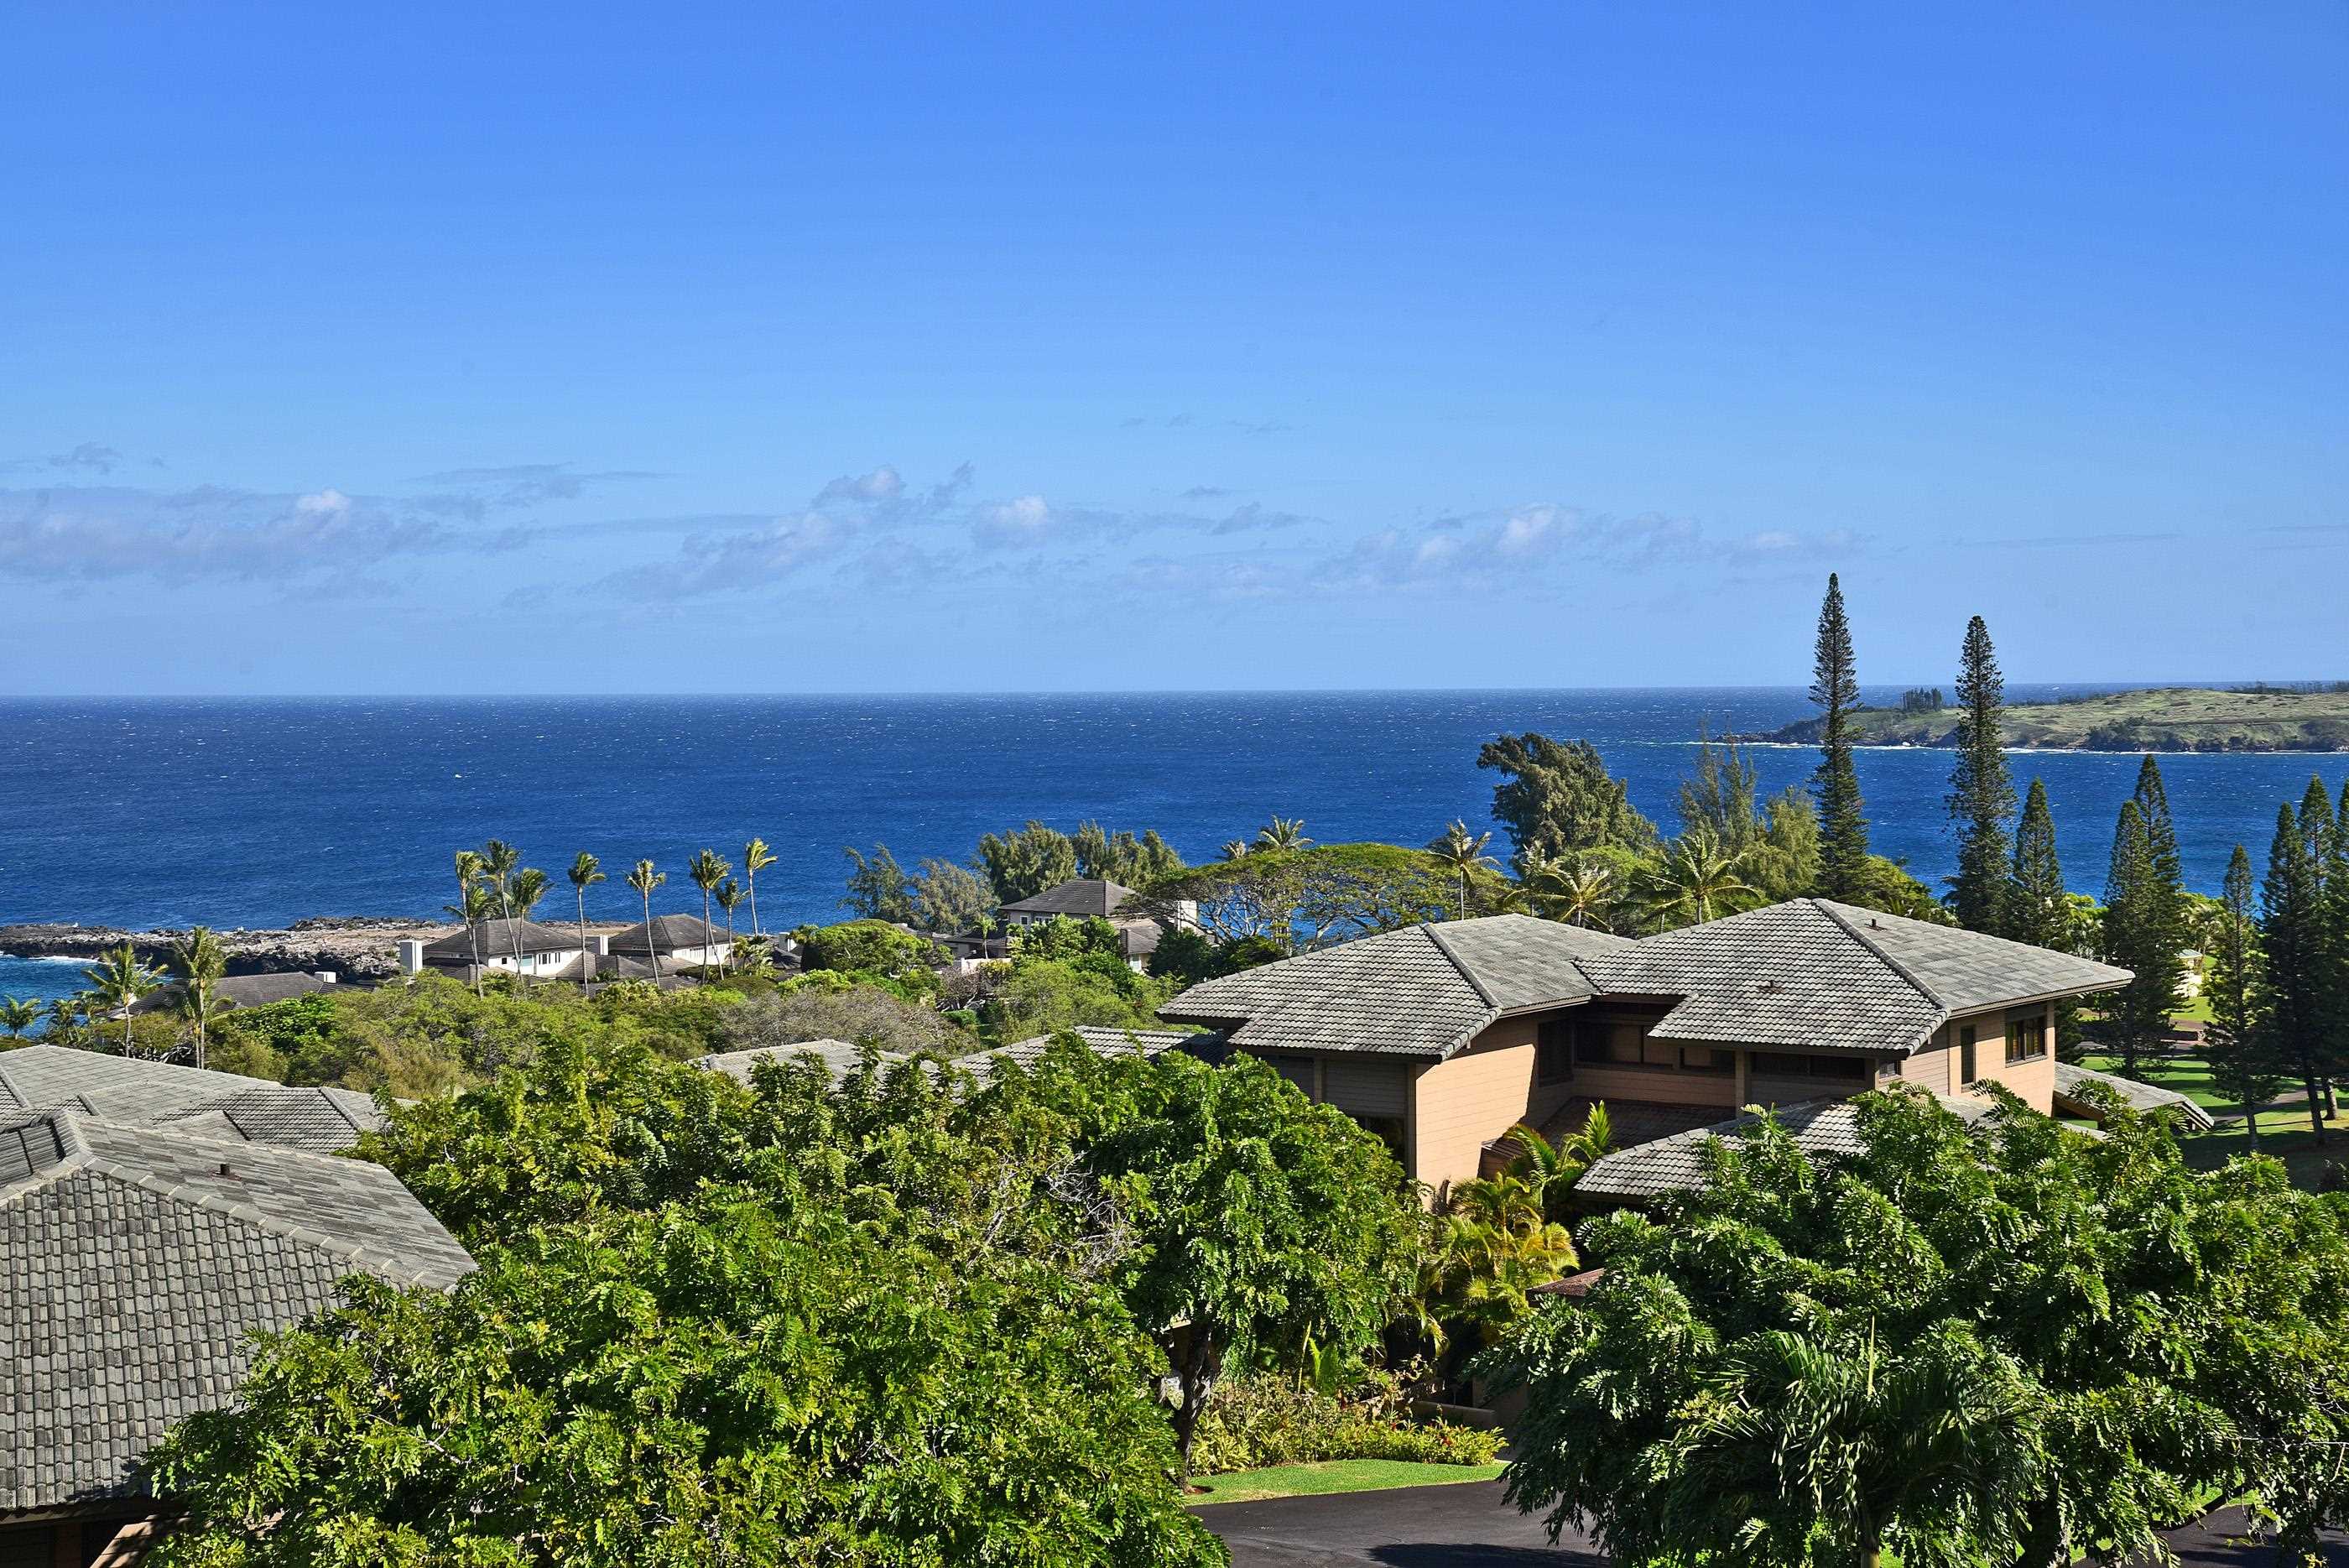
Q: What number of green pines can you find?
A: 9